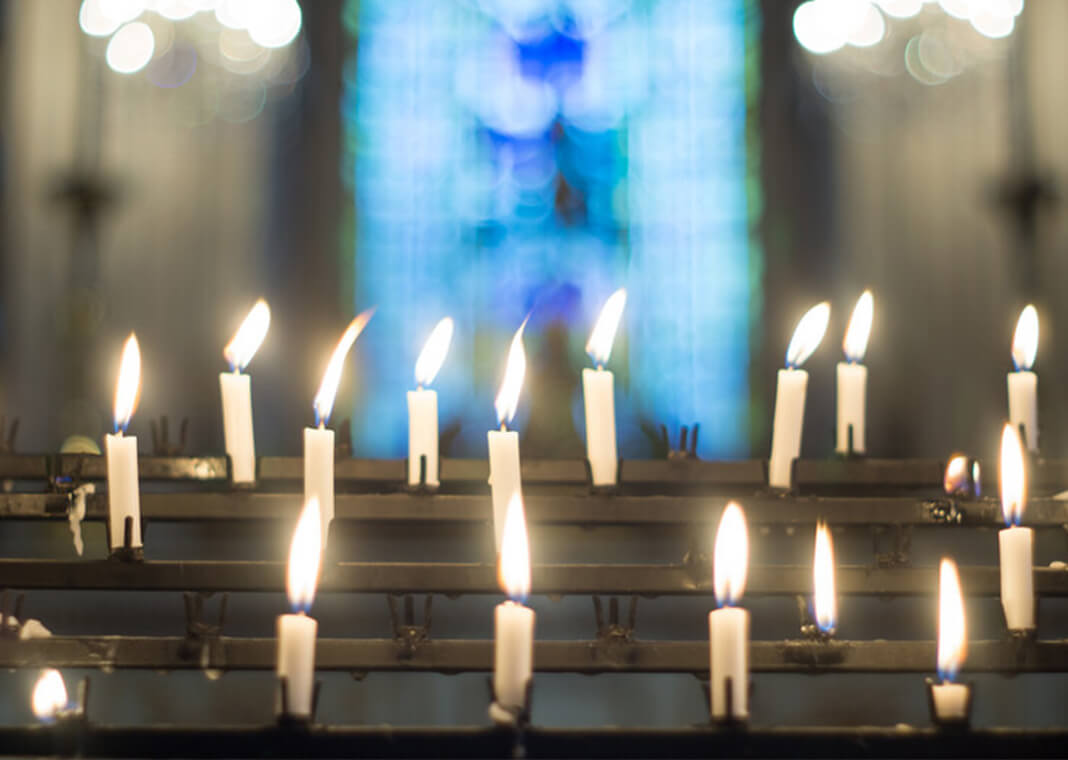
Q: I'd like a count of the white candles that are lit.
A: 14